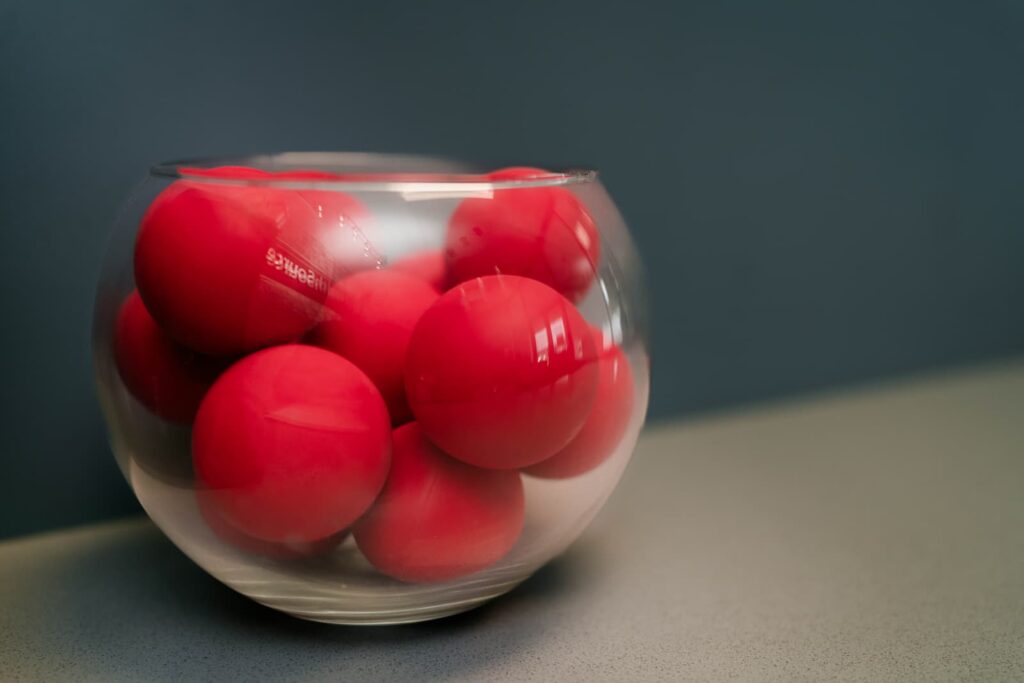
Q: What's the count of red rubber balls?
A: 11